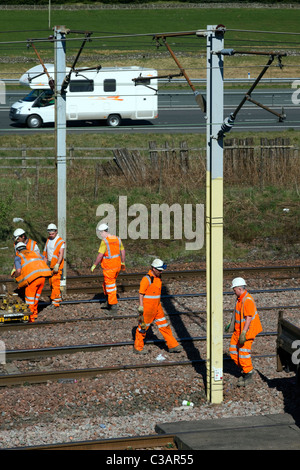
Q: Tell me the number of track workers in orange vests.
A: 6